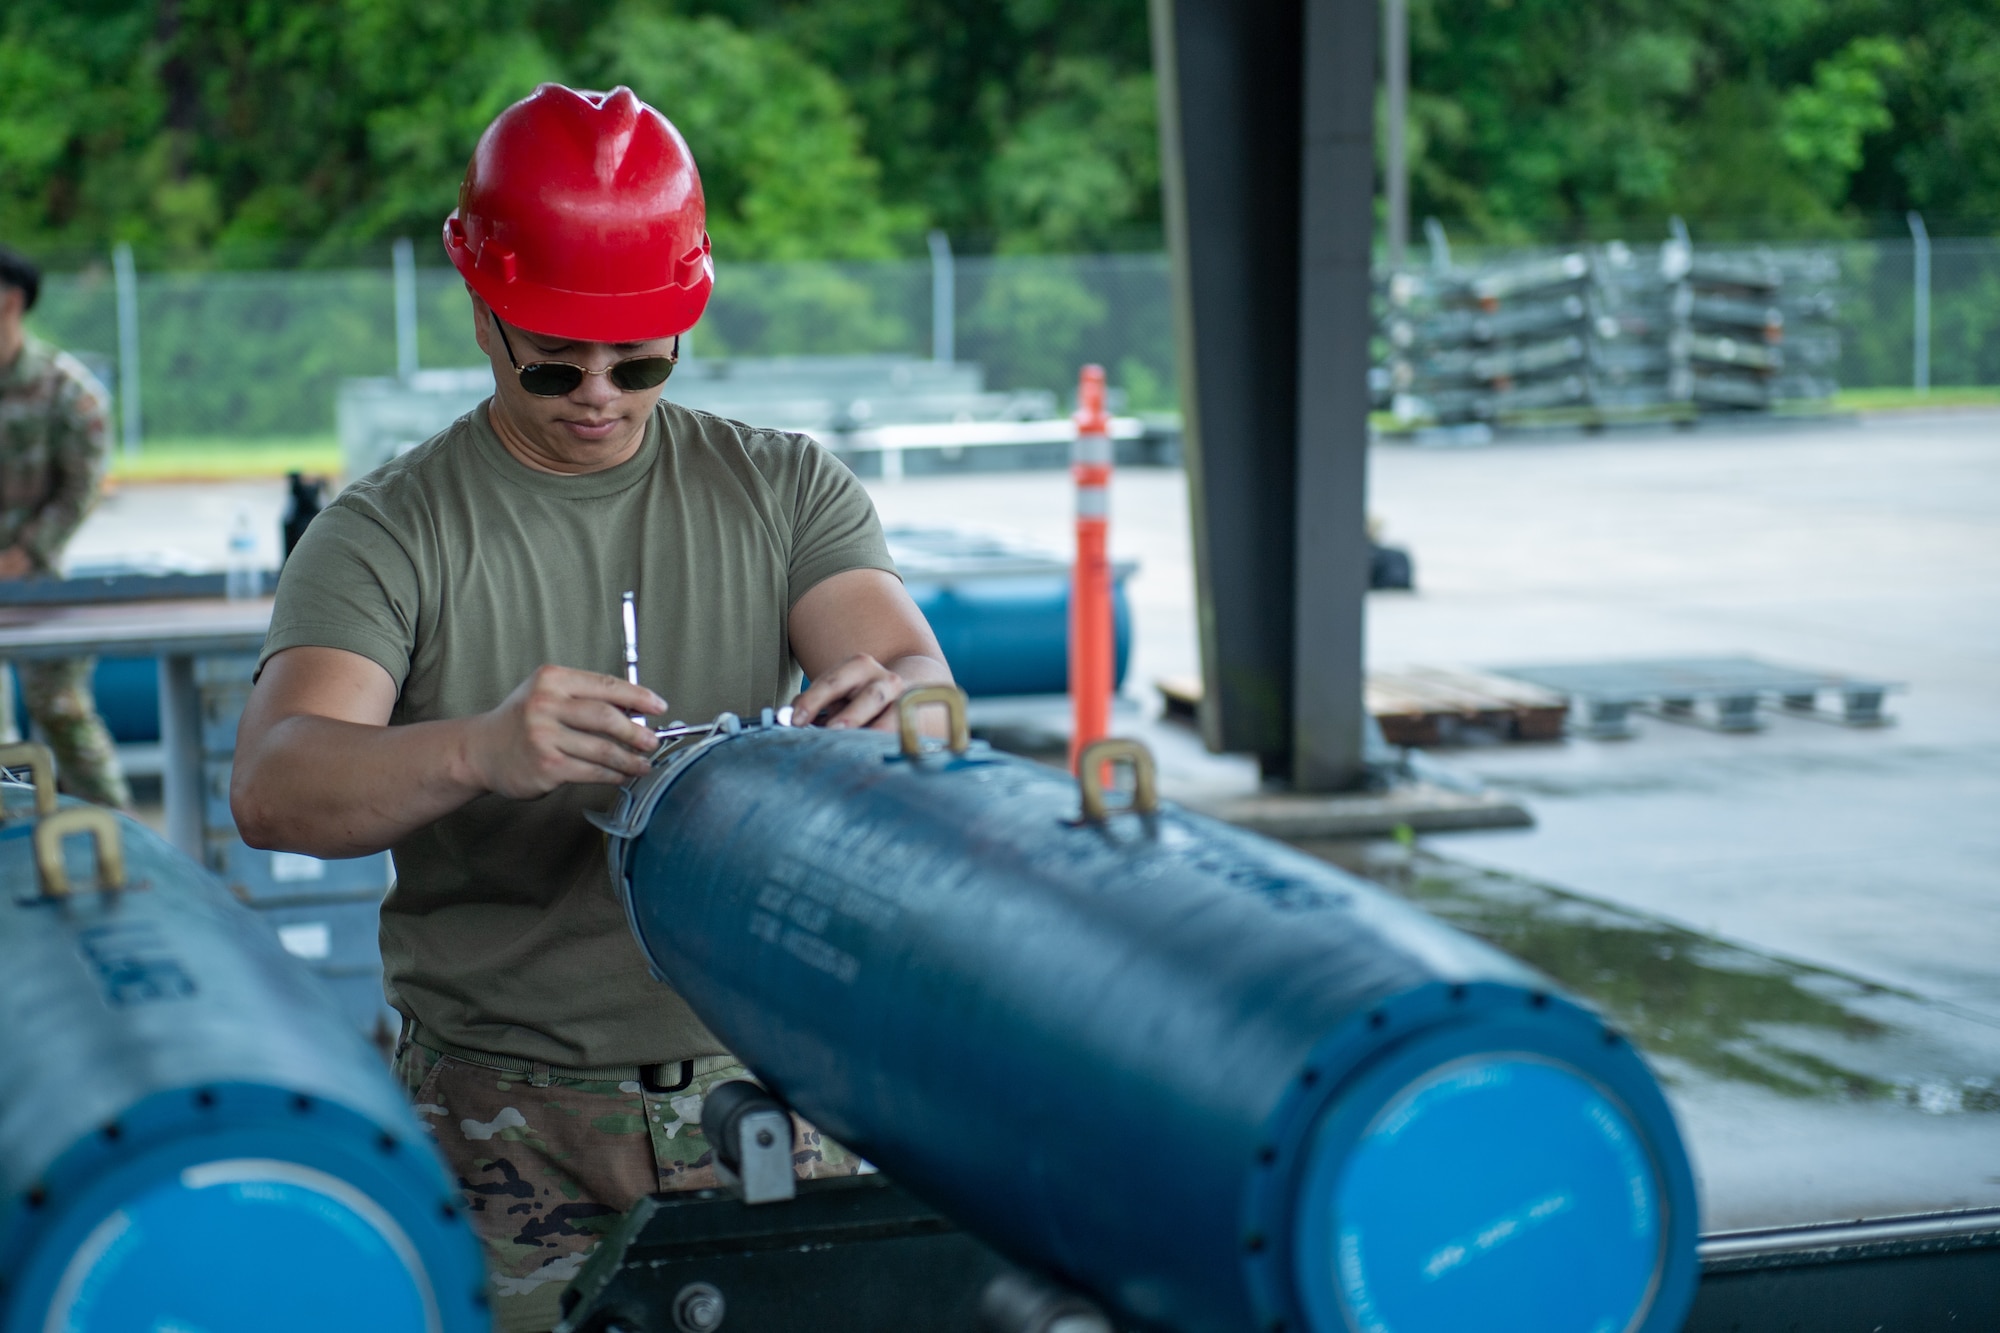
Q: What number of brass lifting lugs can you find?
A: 4